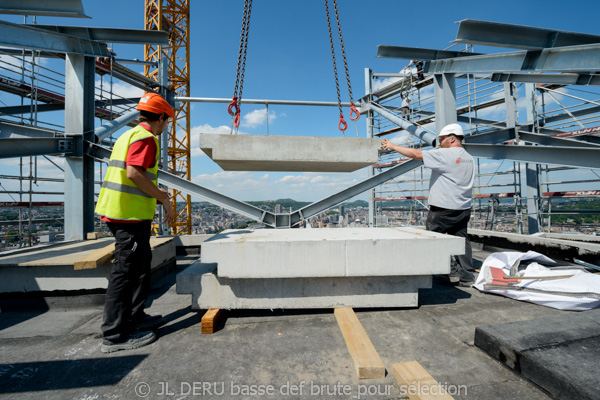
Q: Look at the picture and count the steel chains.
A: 4